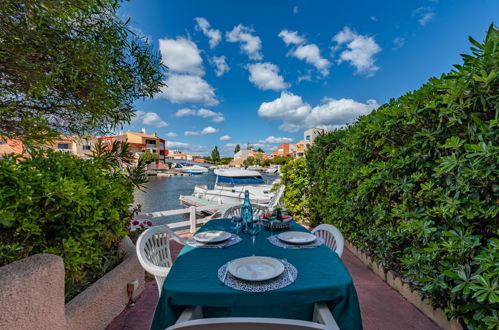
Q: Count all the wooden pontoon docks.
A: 1